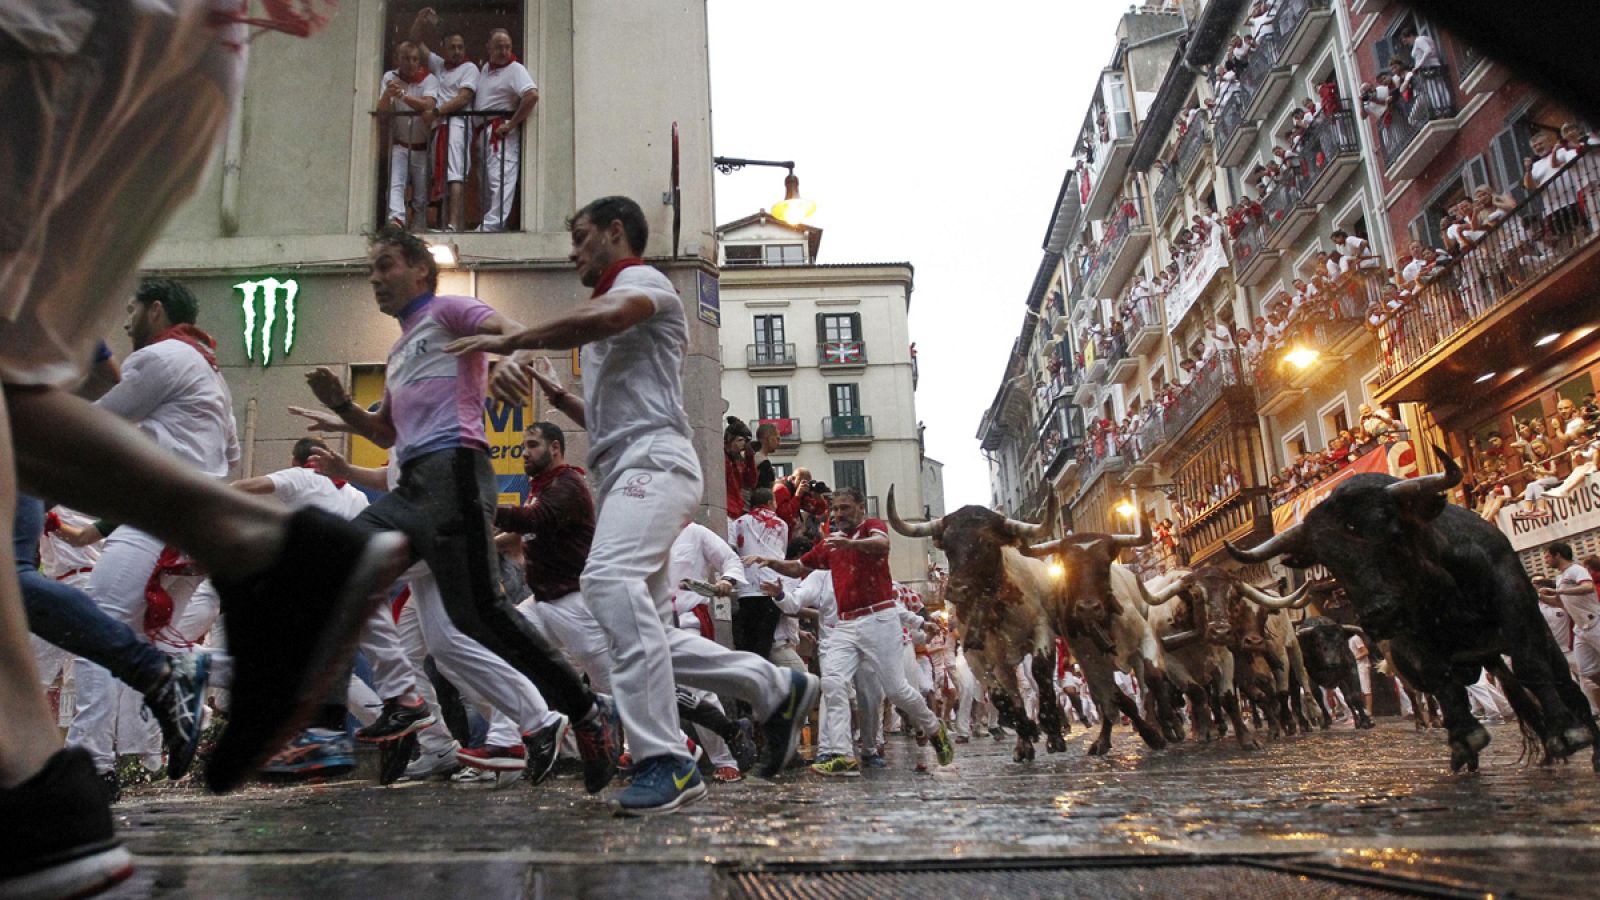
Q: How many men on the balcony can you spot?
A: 3